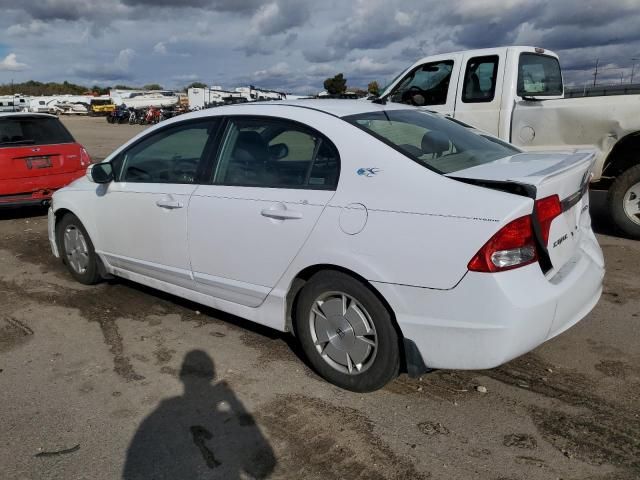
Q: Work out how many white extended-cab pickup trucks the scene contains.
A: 1